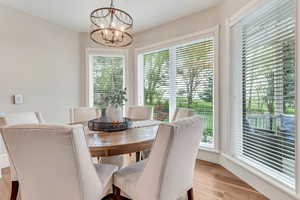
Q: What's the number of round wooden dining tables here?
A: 1